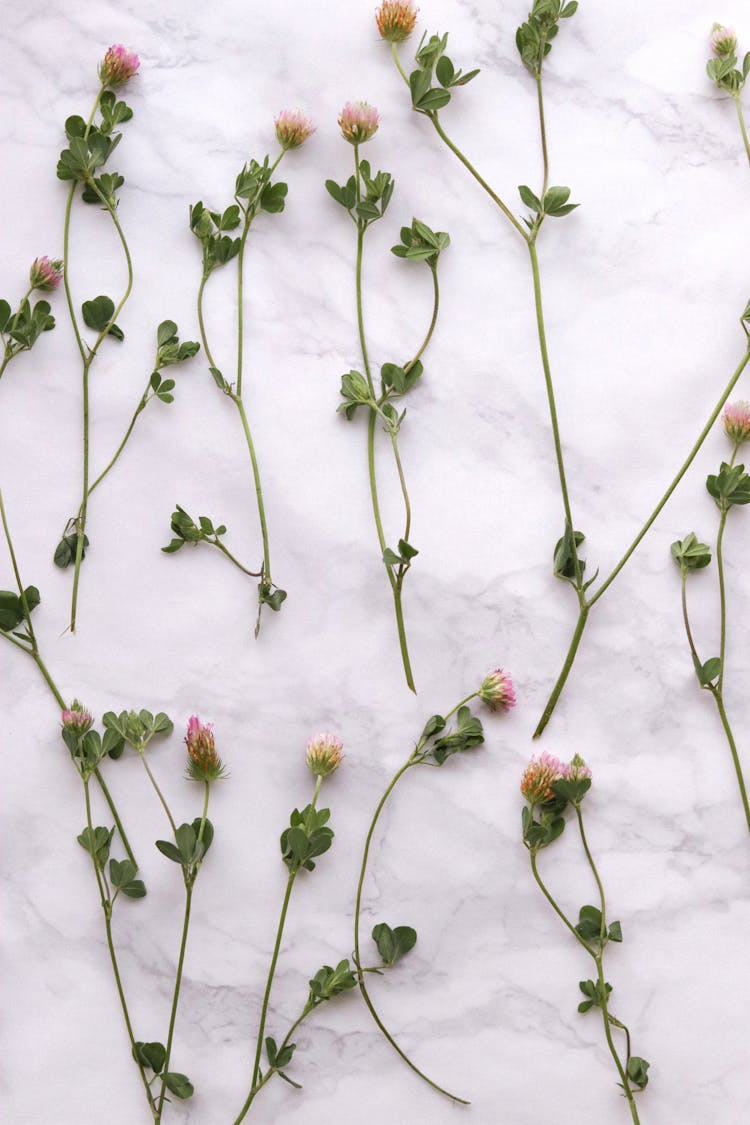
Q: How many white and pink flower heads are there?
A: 13